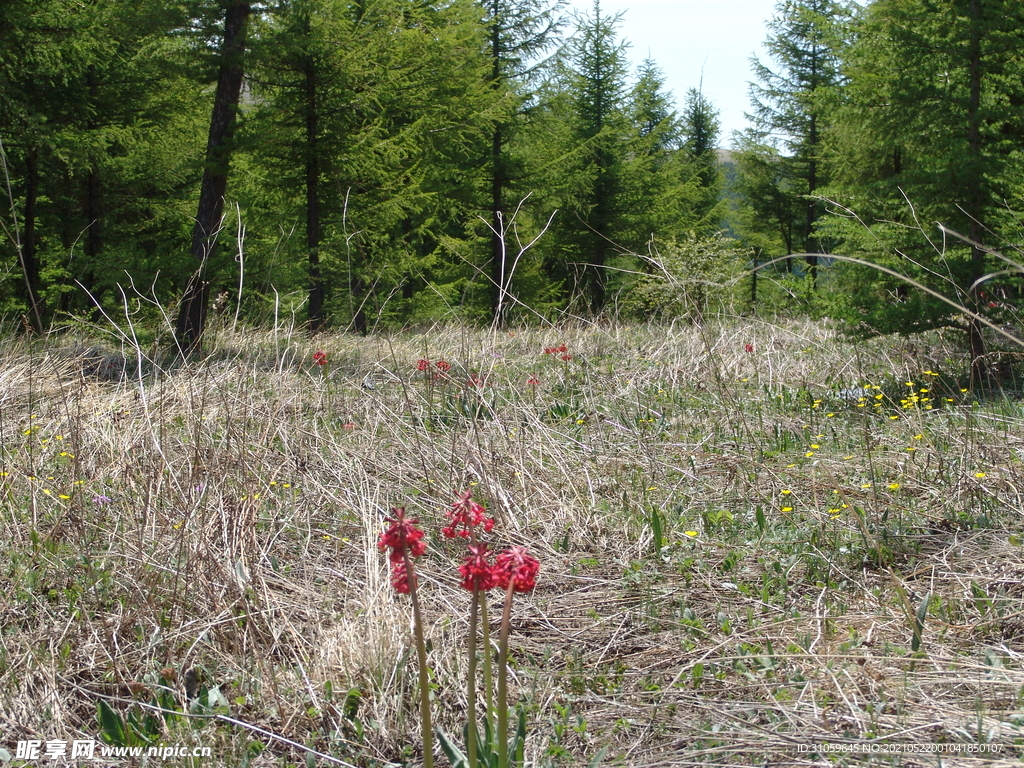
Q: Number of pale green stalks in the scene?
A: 4